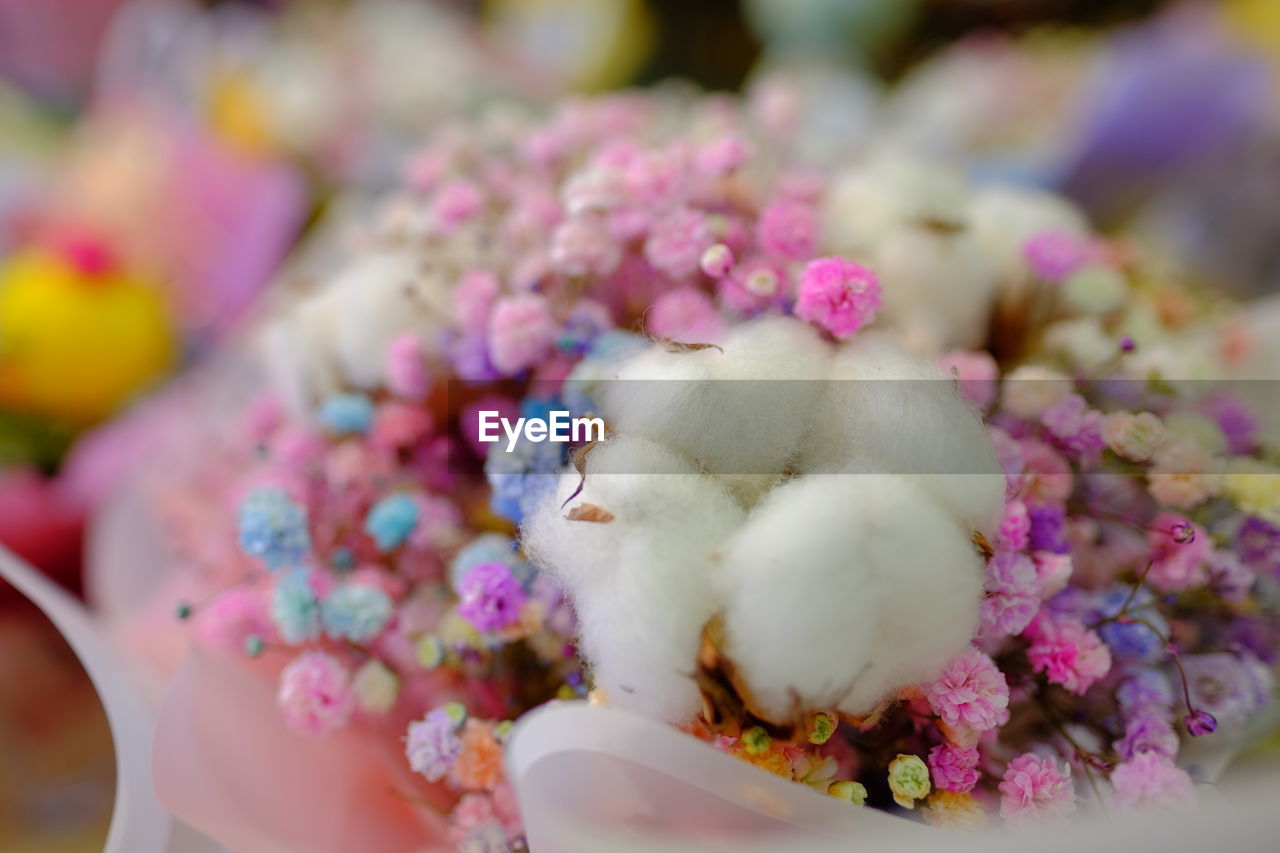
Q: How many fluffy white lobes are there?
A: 4